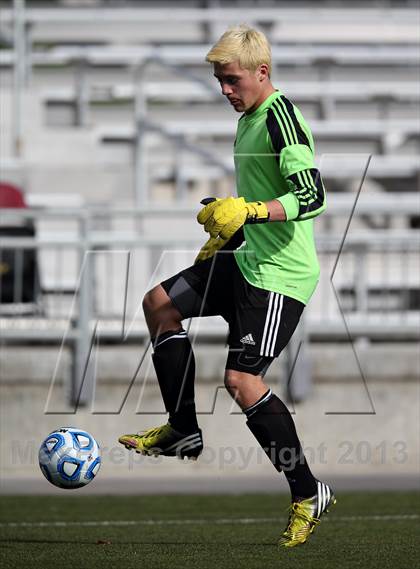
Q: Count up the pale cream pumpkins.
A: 0